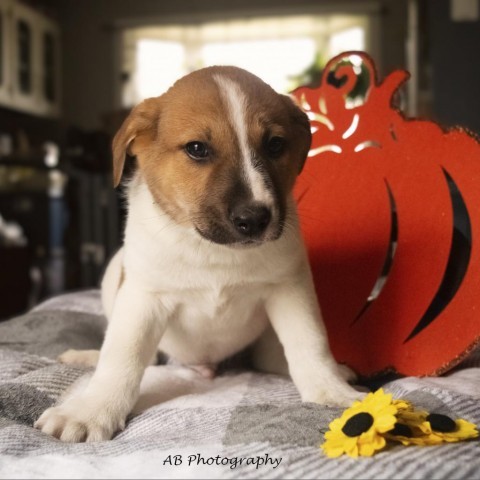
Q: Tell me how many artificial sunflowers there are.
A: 3